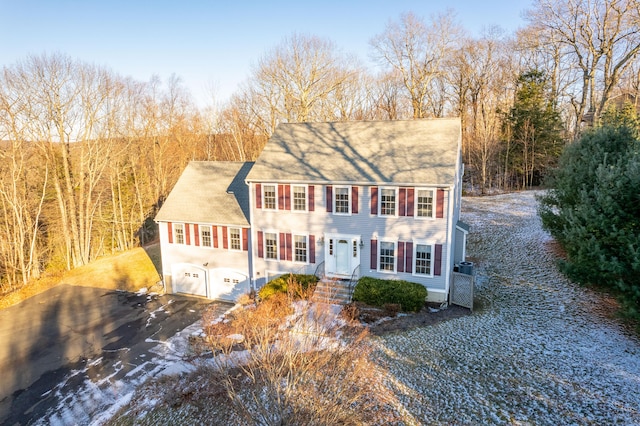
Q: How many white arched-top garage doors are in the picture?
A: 2